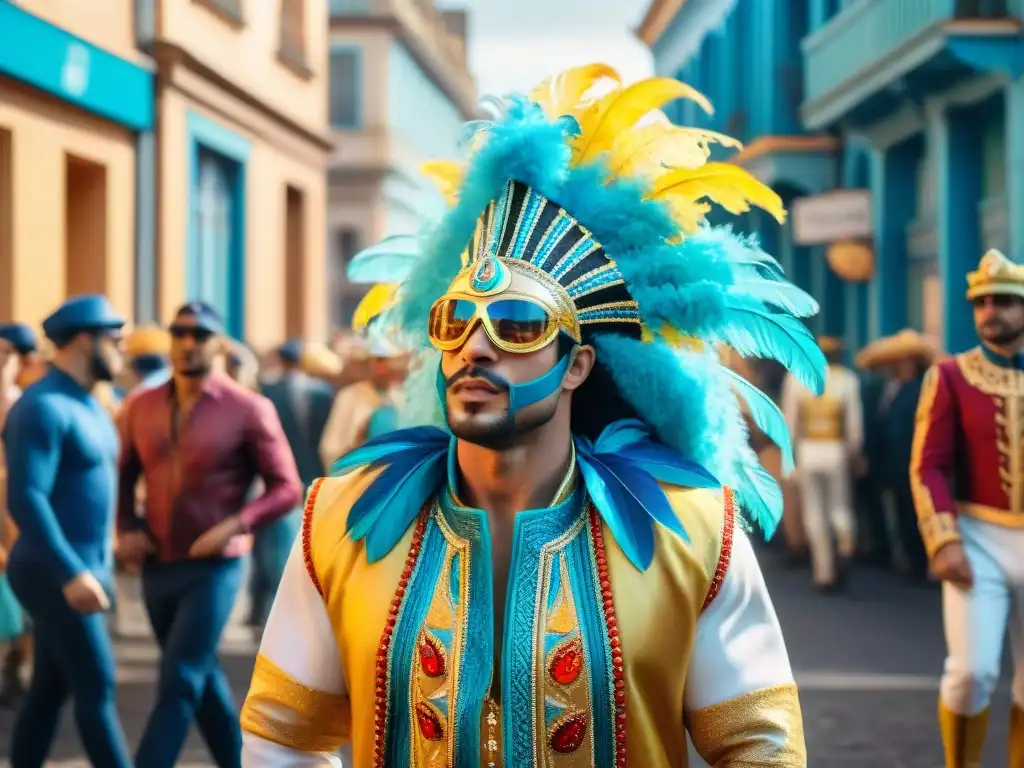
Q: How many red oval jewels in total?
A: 4